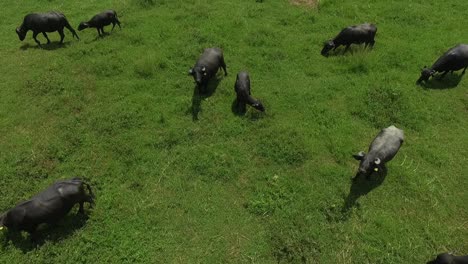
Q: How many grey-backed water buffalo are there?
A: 1